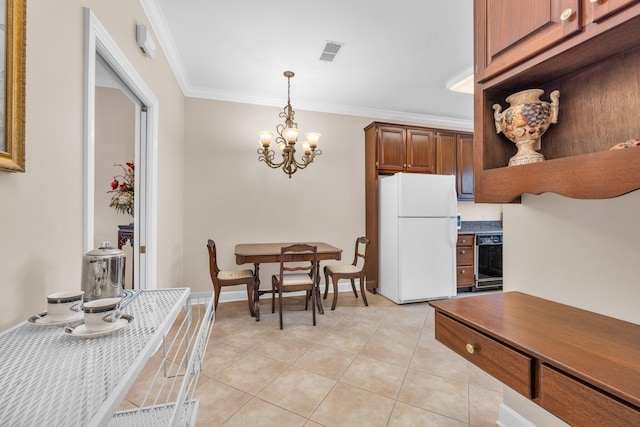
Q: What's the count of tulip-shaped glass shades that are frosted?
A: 6